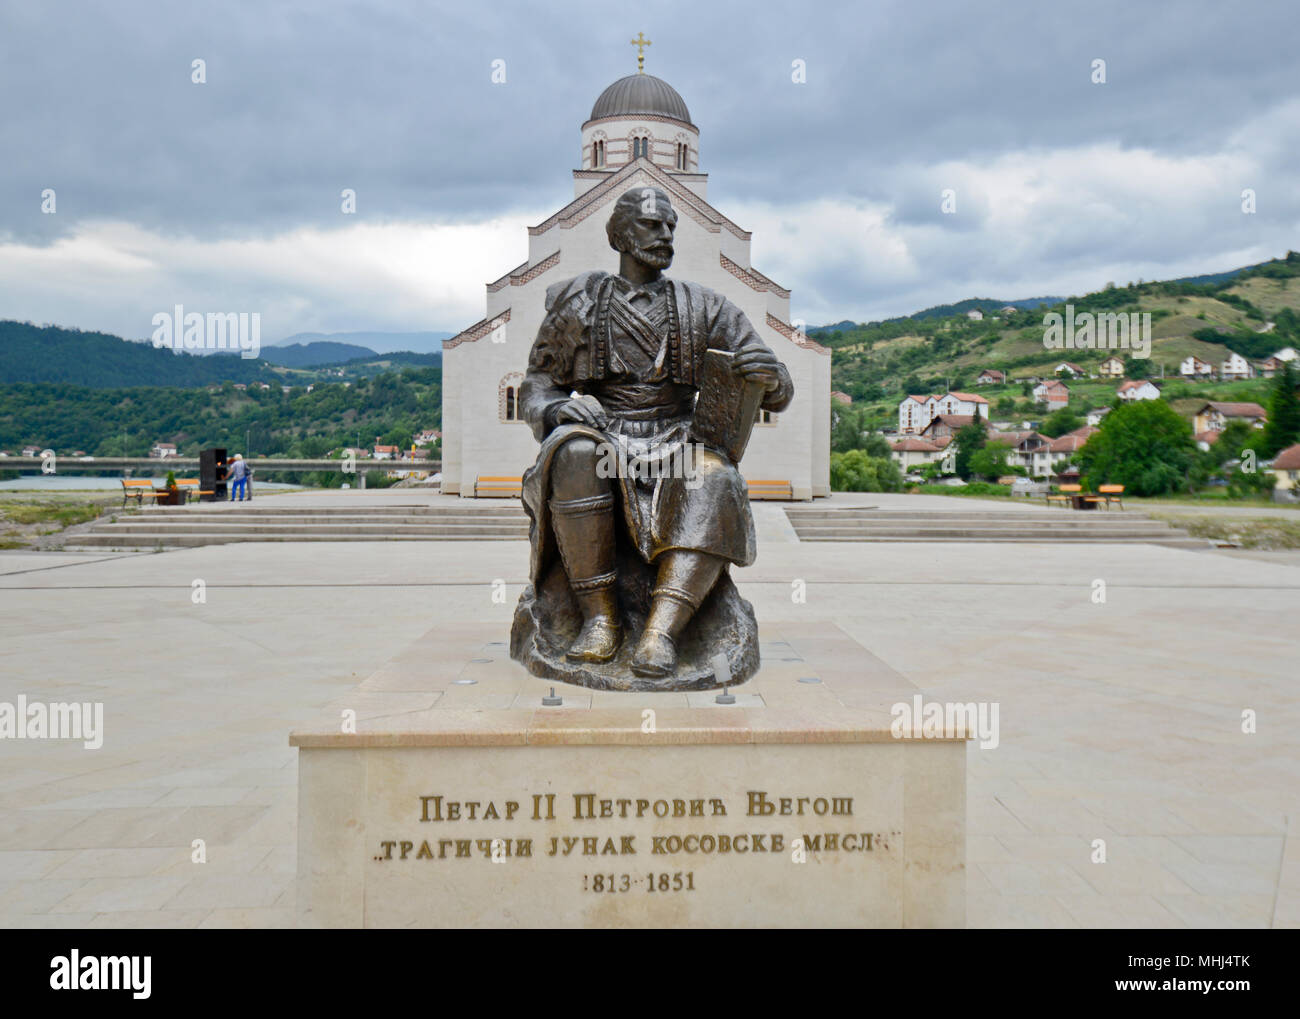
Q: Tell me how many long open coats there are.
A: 1